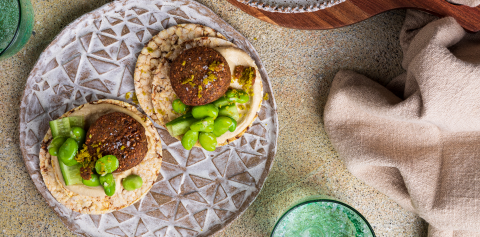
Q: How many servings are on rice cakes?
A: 2